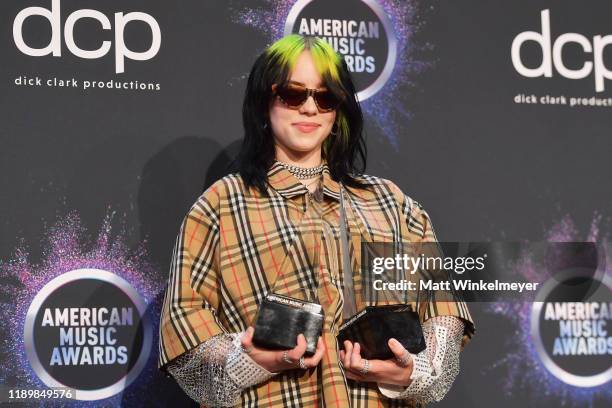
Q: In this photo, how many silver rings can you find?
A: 5